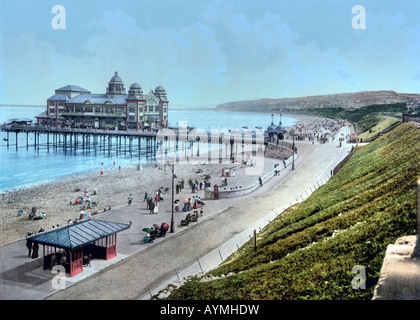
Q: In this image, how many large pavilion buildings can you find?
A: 1